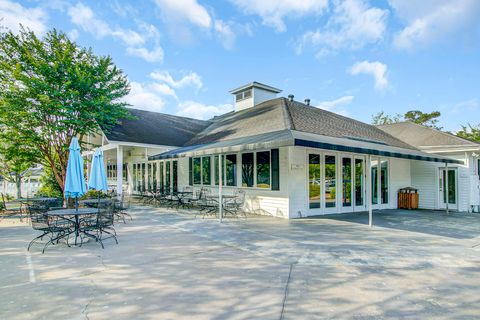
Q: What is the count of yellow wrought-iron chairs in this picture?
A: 0